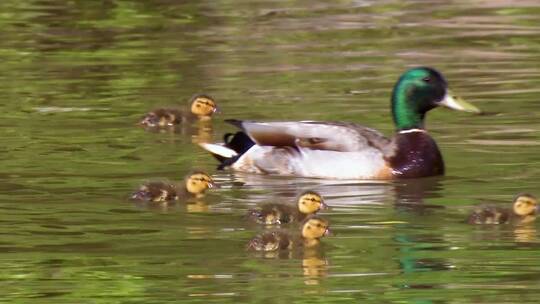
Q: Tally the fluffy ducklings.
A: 5